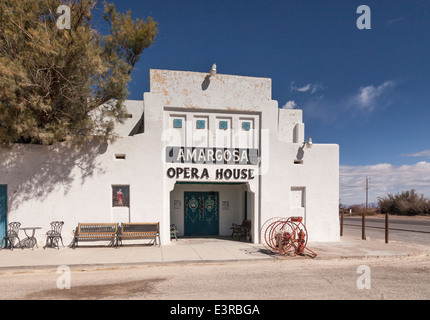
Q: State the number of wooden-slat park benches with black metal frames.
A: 2